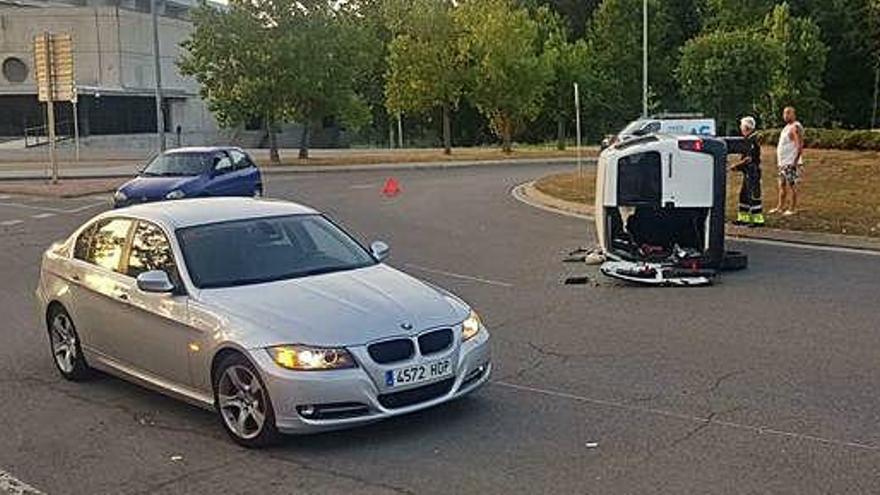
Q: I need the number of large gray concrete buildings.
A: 1